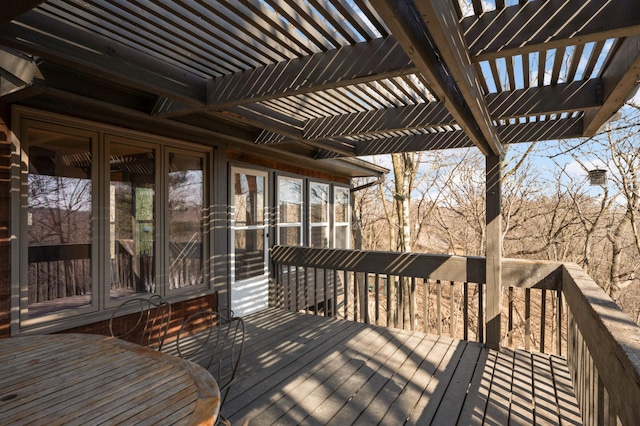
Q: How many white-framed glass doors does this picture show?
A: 1